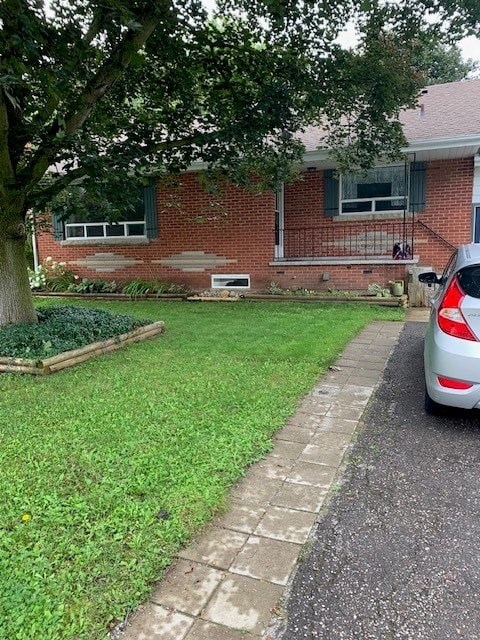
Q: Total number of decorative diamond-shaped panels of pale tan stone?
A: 3